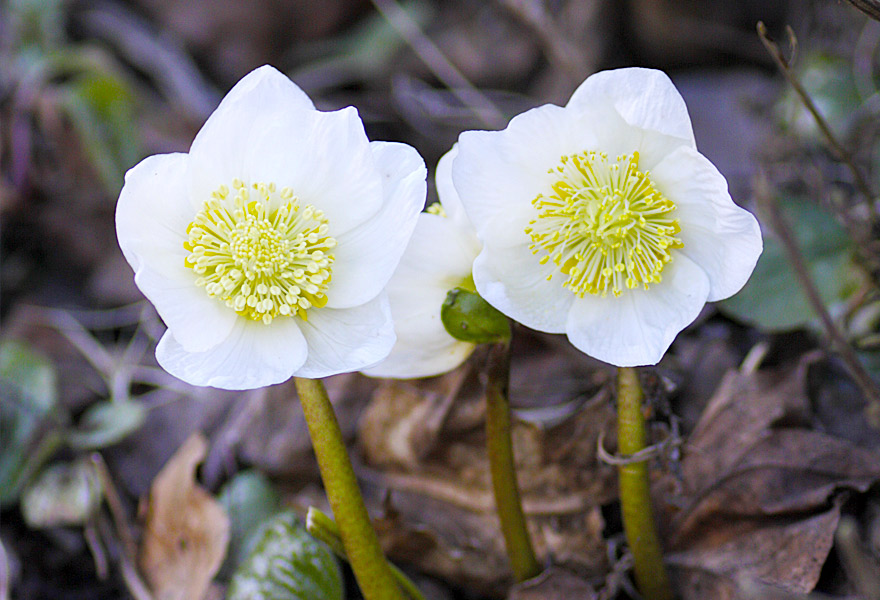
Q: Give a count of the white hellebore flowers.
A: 3